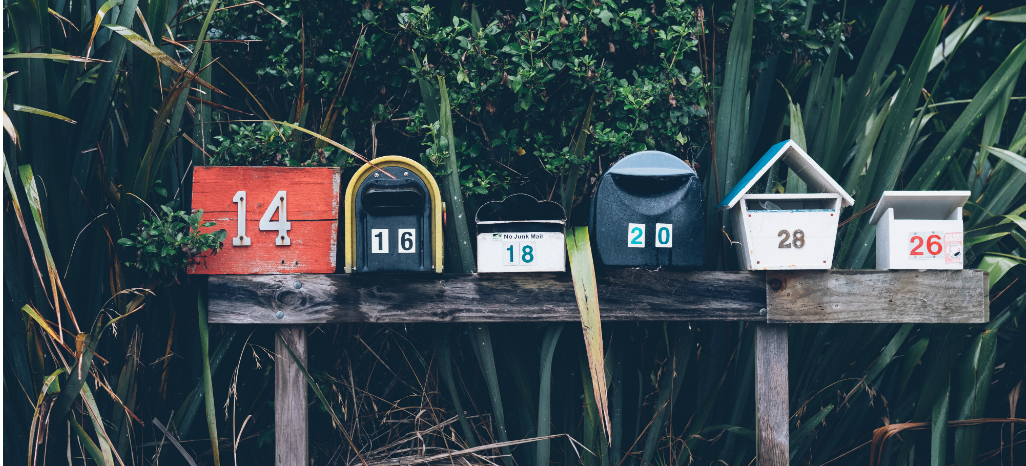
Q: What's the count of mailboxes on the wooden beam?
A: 6